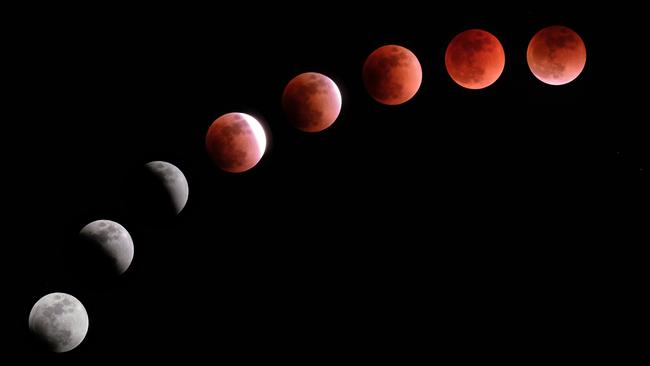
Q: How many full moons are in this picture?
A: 6